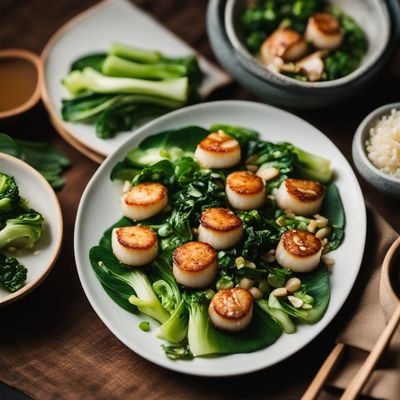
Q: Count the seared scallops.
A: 11